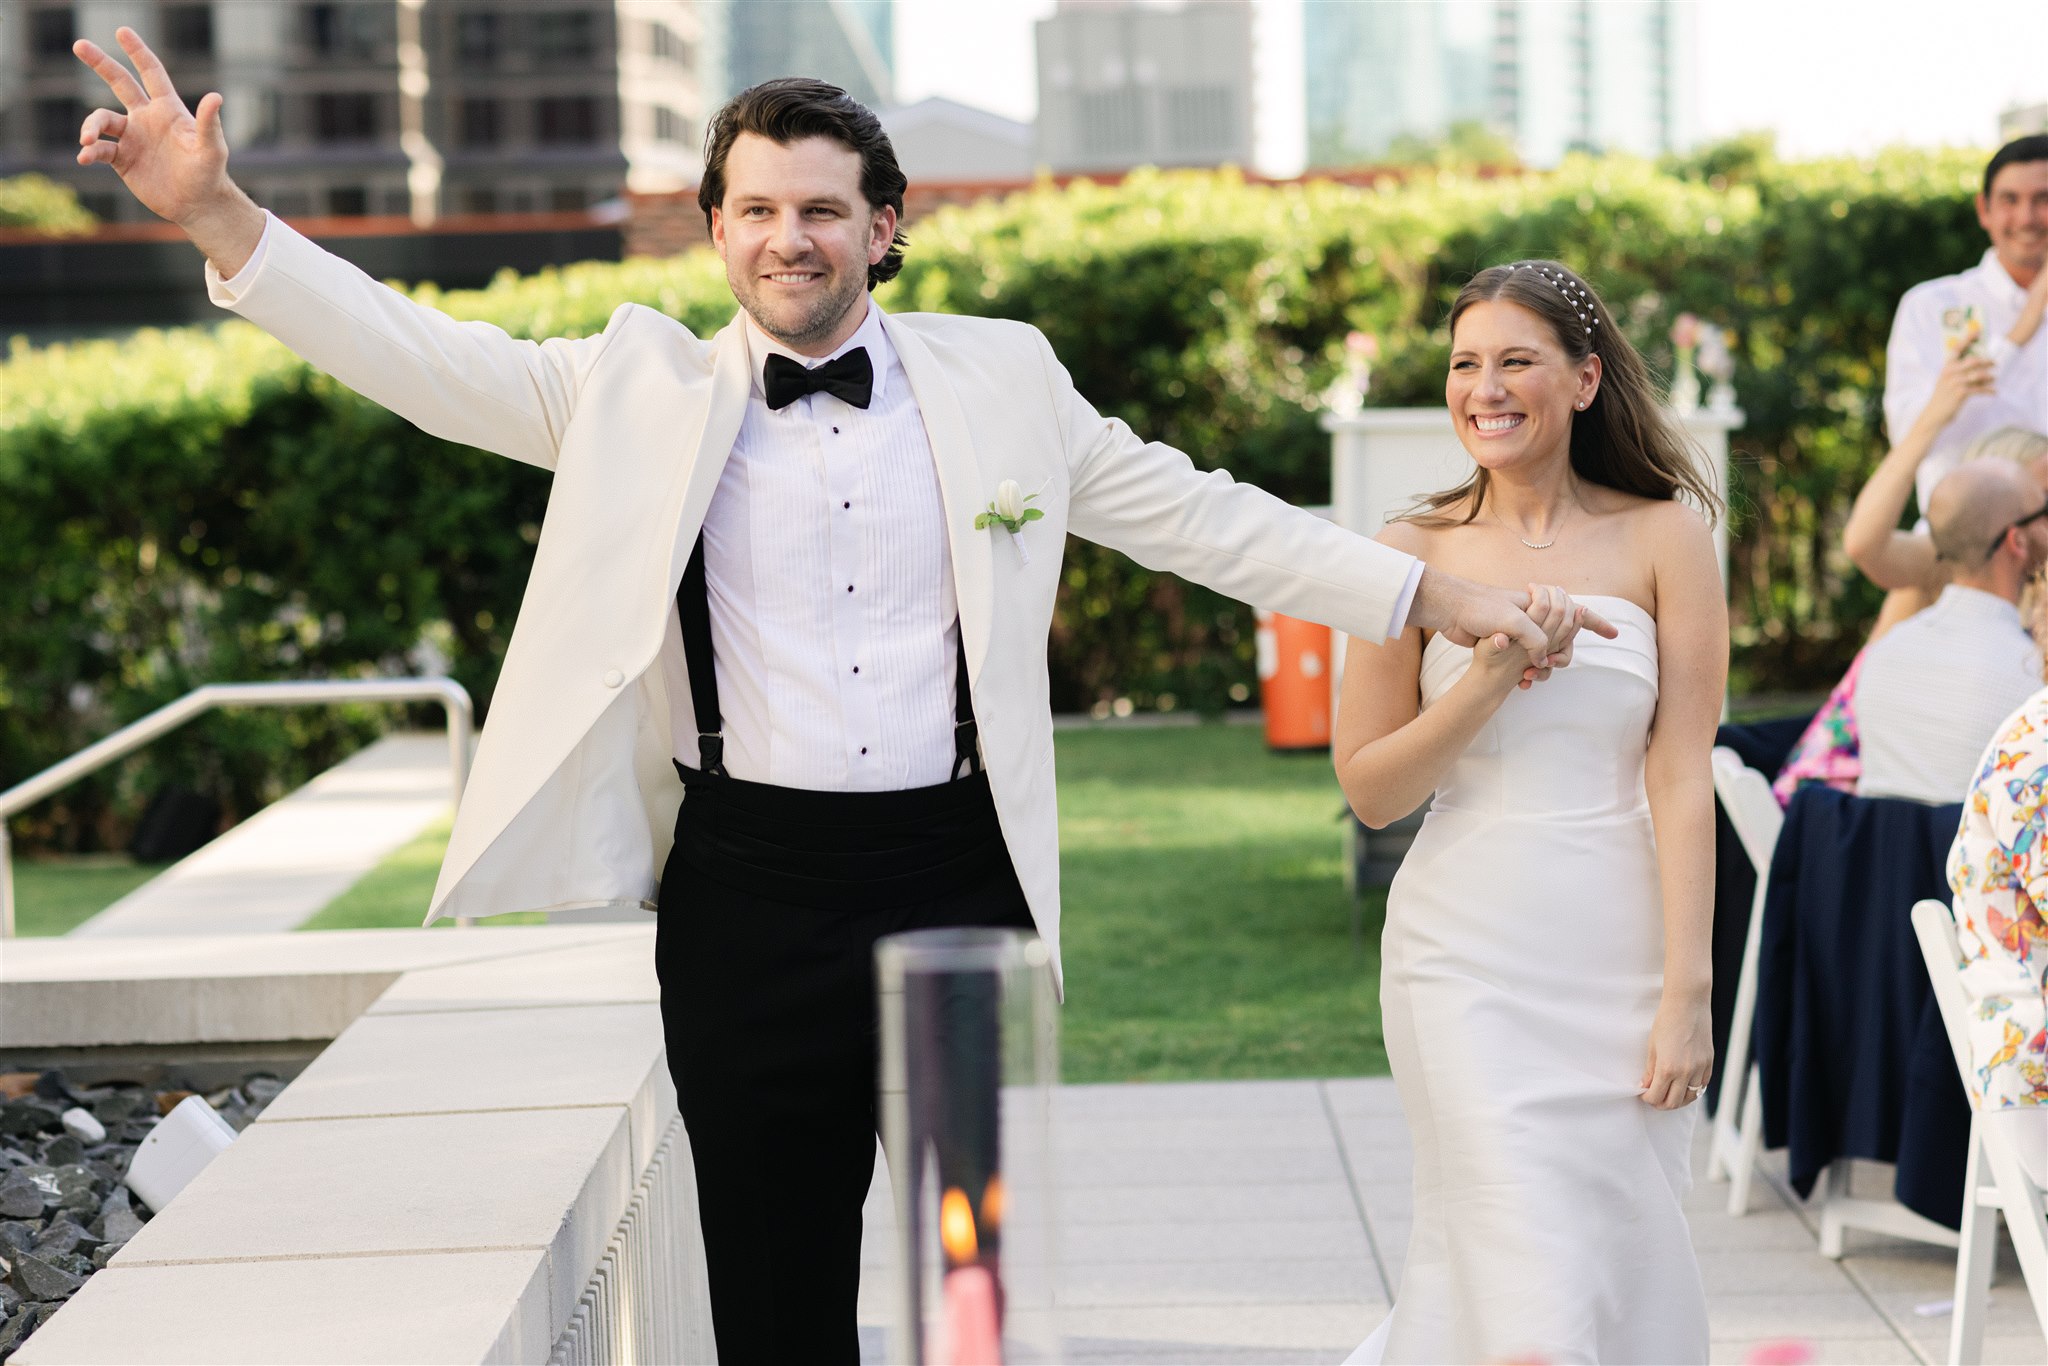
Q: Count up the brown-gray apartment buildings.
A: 1